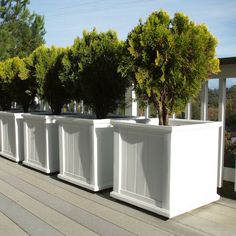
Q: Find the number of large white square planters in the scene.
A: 4